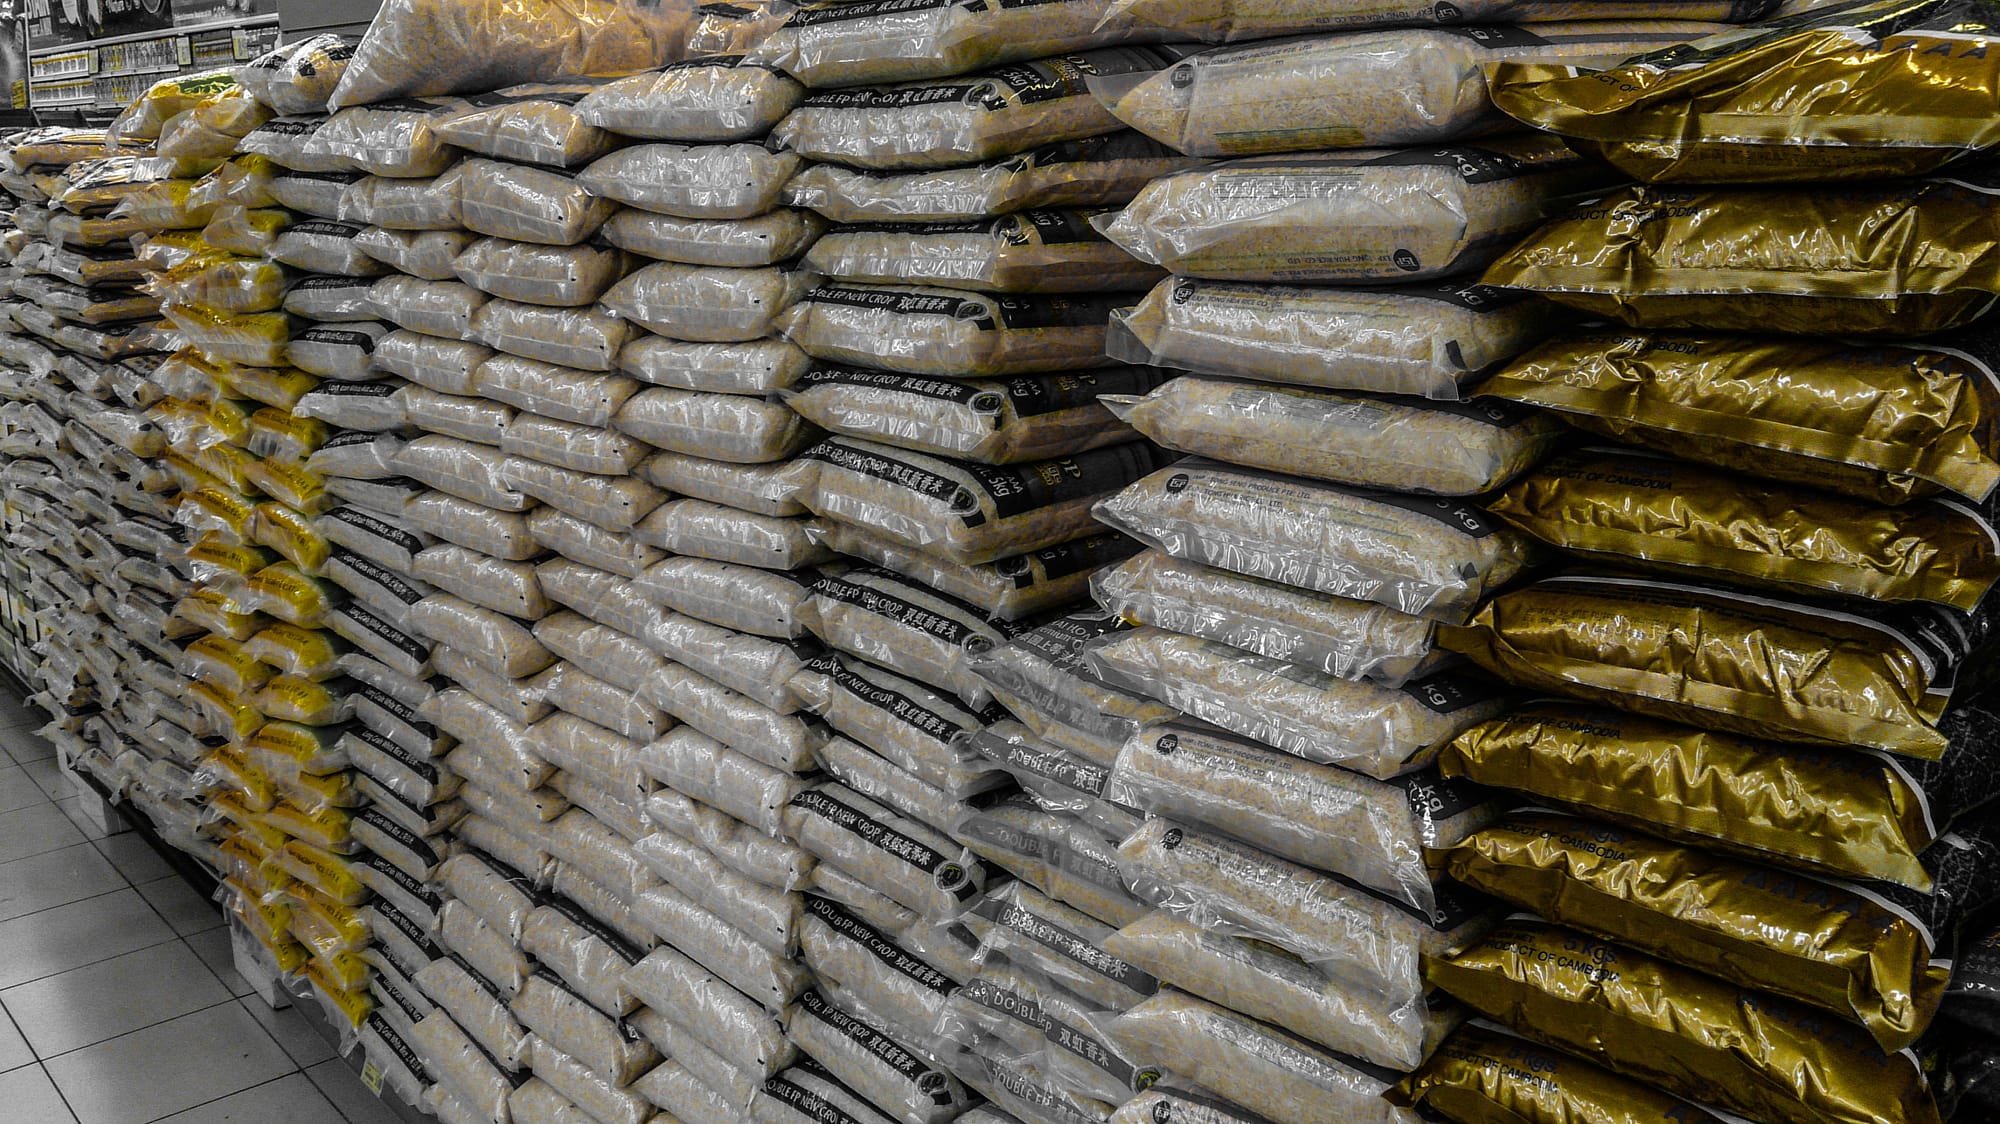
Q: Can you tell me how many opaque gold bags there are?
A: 9